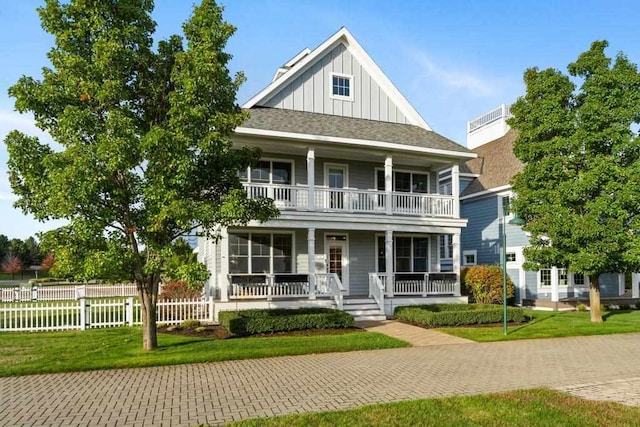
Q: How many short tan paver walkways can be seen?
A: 1